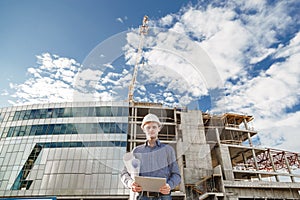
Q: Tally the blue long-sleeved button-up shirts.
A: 1